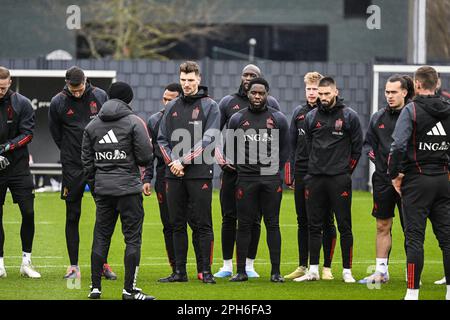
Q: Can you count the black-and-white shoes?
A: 2